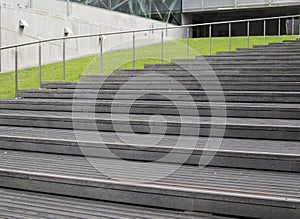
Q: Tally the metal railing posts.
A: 13